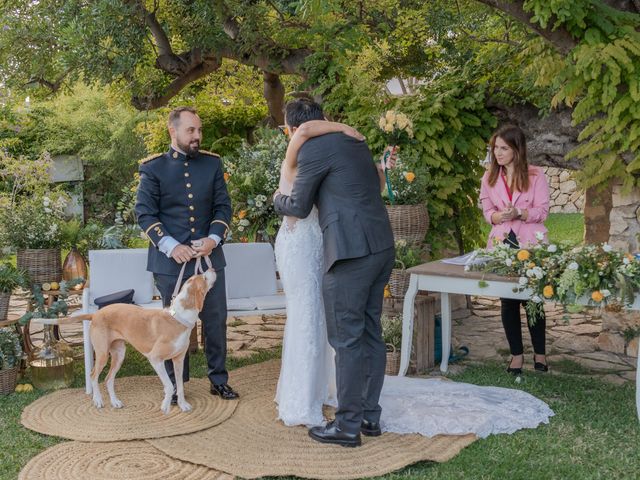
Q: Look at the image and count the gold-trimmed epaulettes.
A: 2